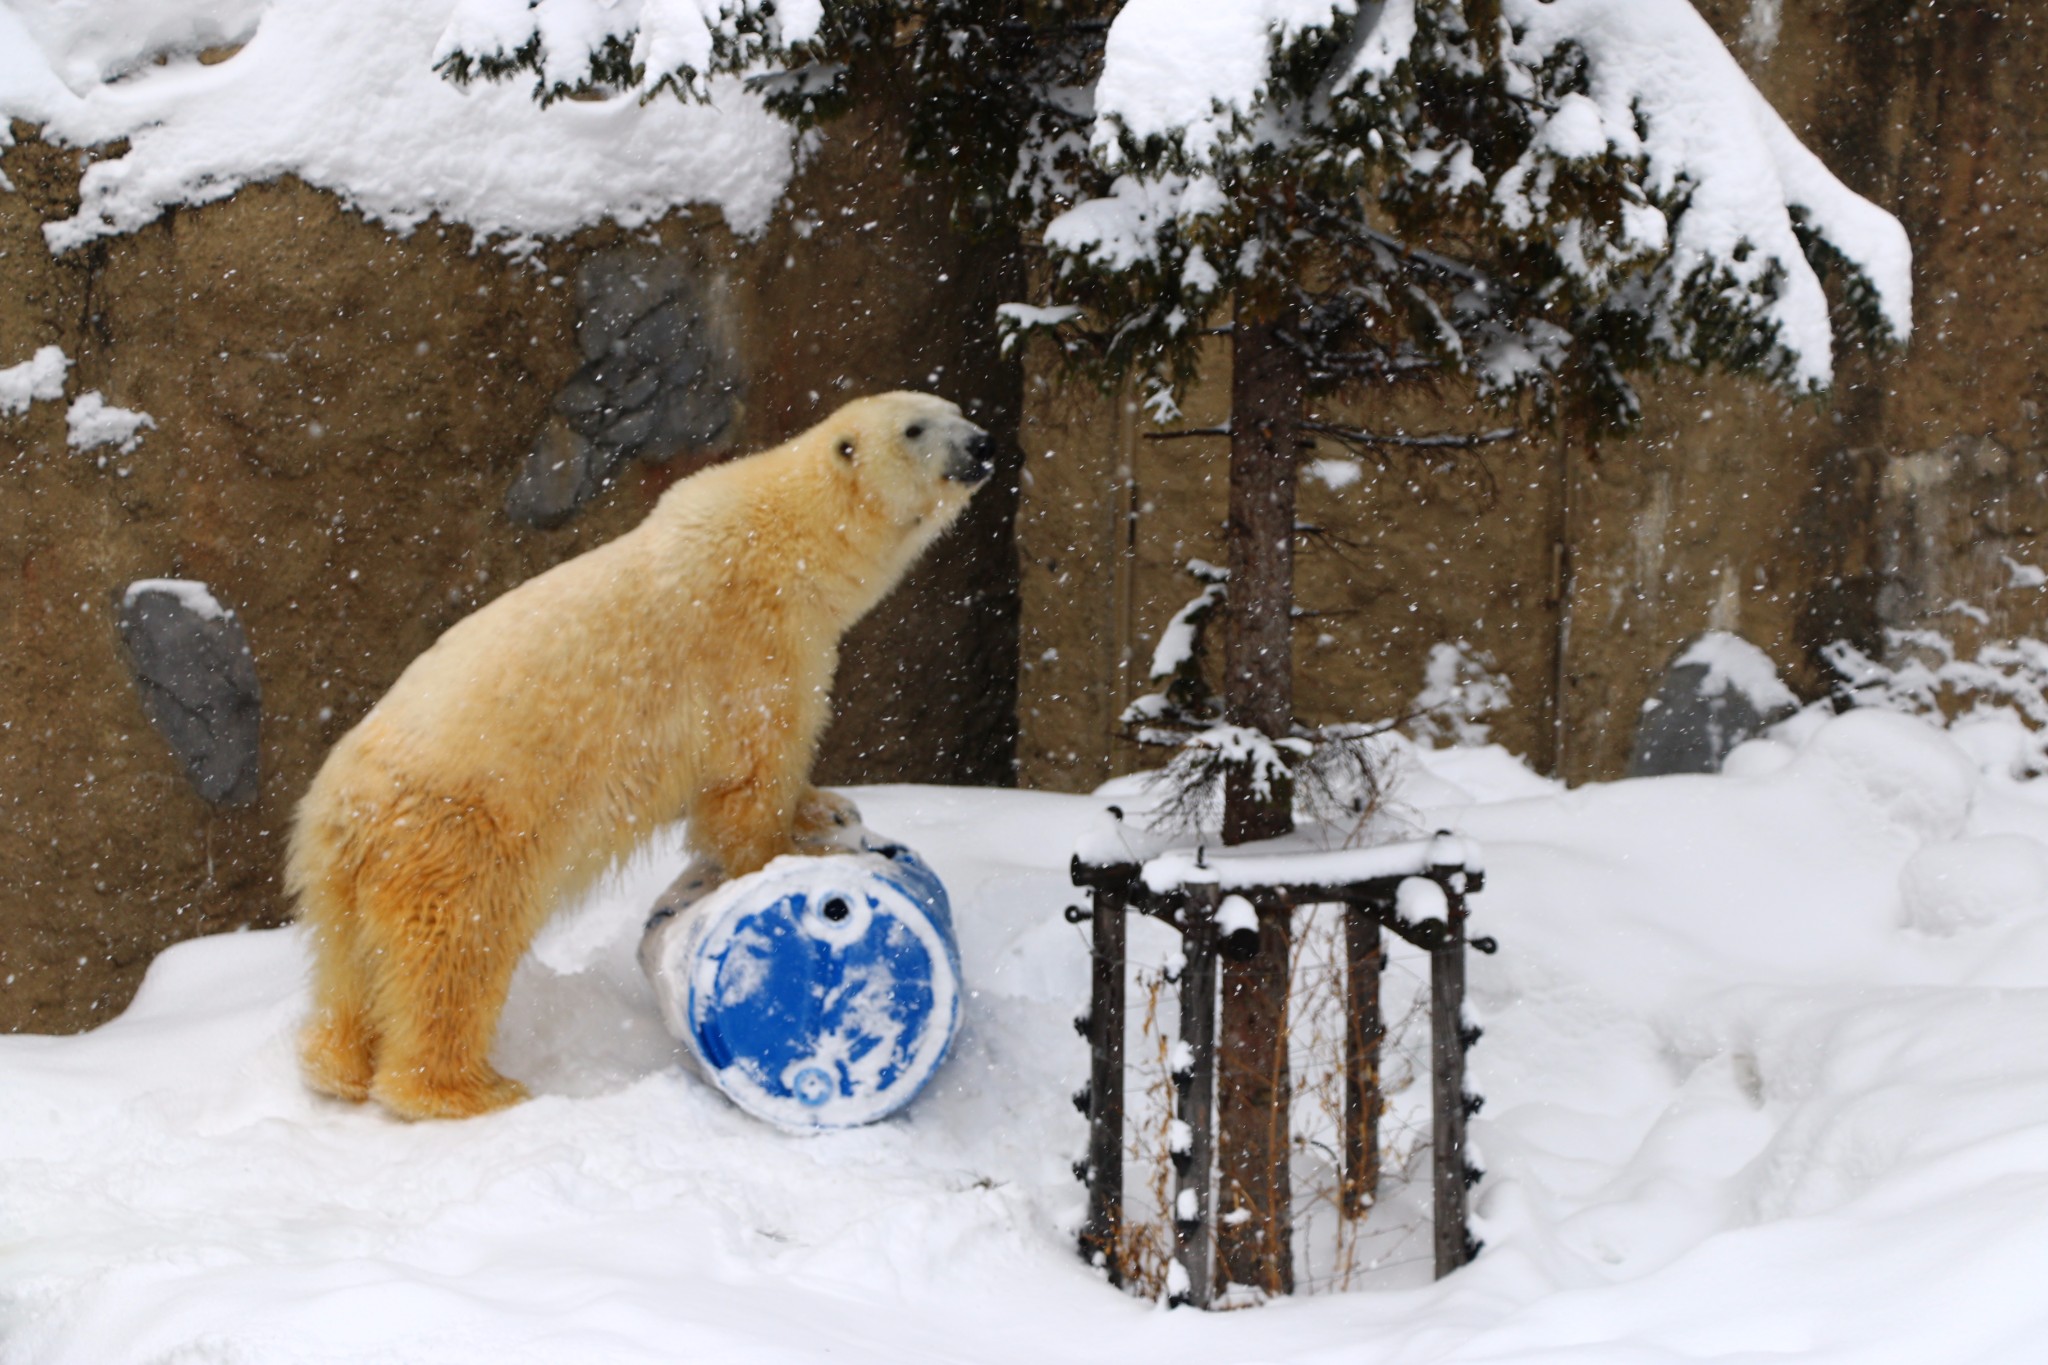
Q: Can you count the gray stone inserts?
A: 3